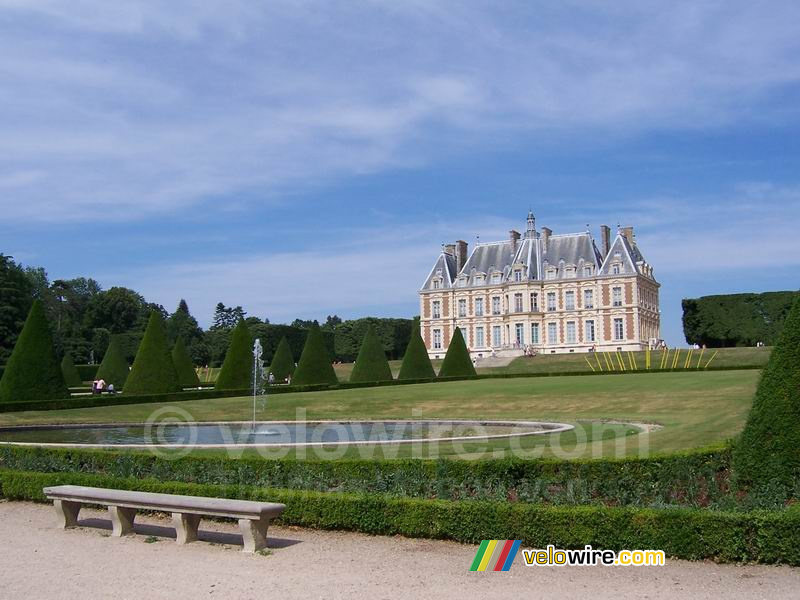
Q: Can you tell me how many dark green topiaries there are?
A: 12